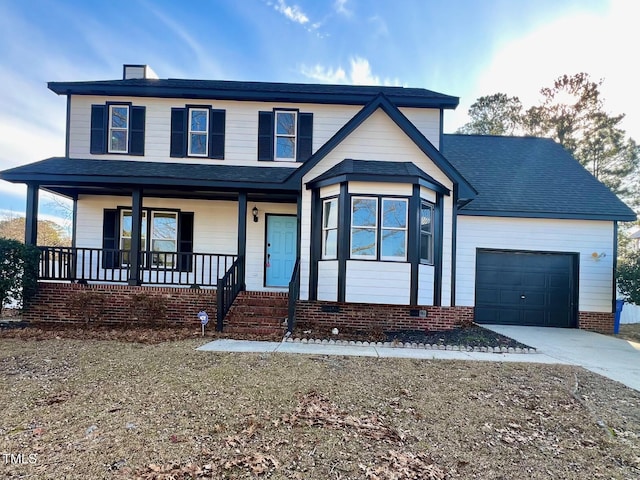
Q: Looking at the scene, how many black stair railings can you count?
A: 2